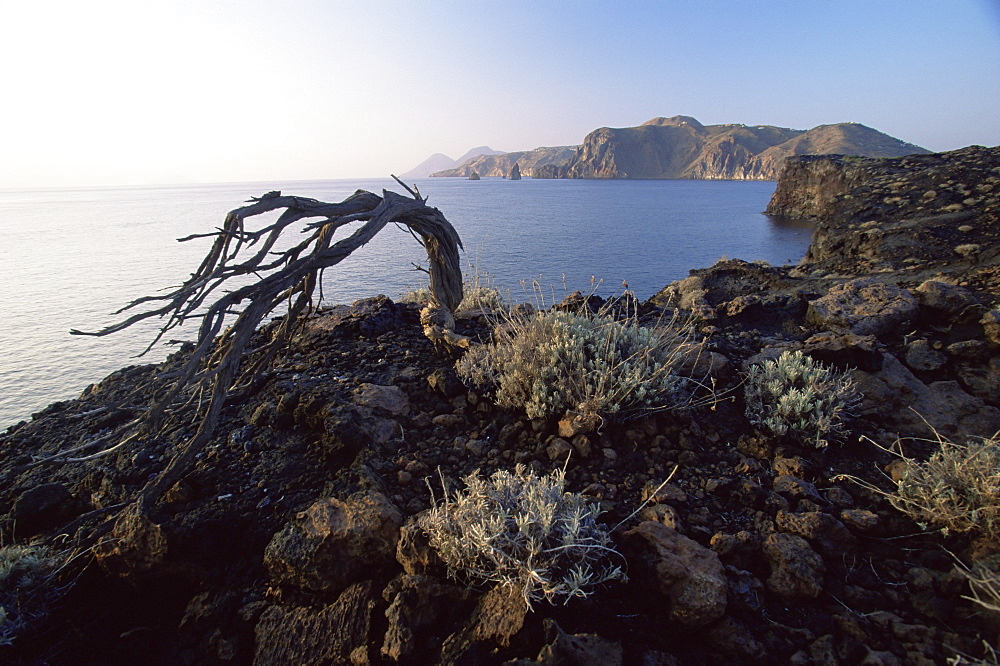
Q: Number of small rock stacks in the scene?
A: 2